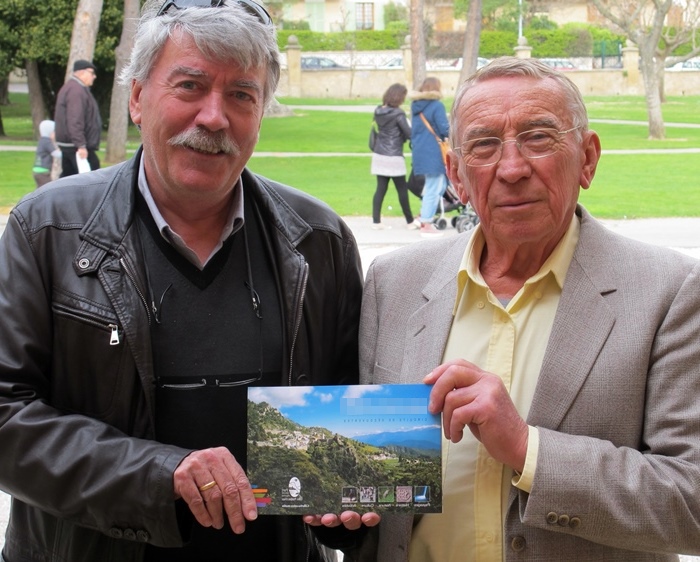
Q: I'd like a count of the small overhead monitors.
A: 0